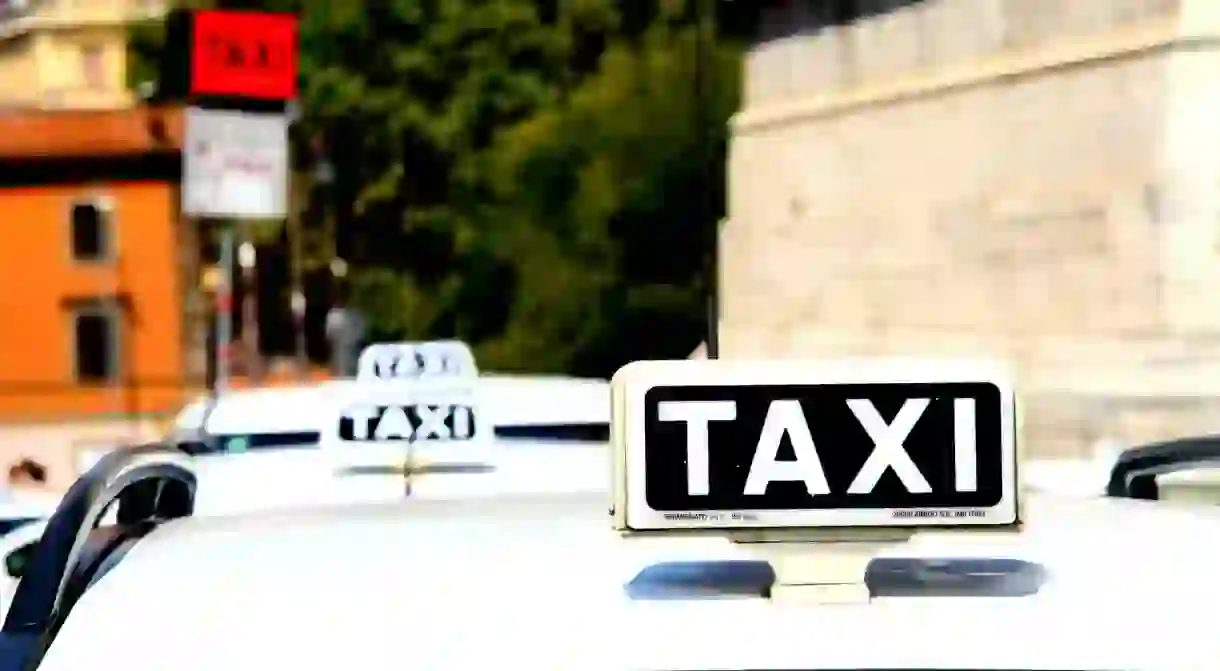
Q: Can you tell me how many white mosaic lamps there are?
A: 0